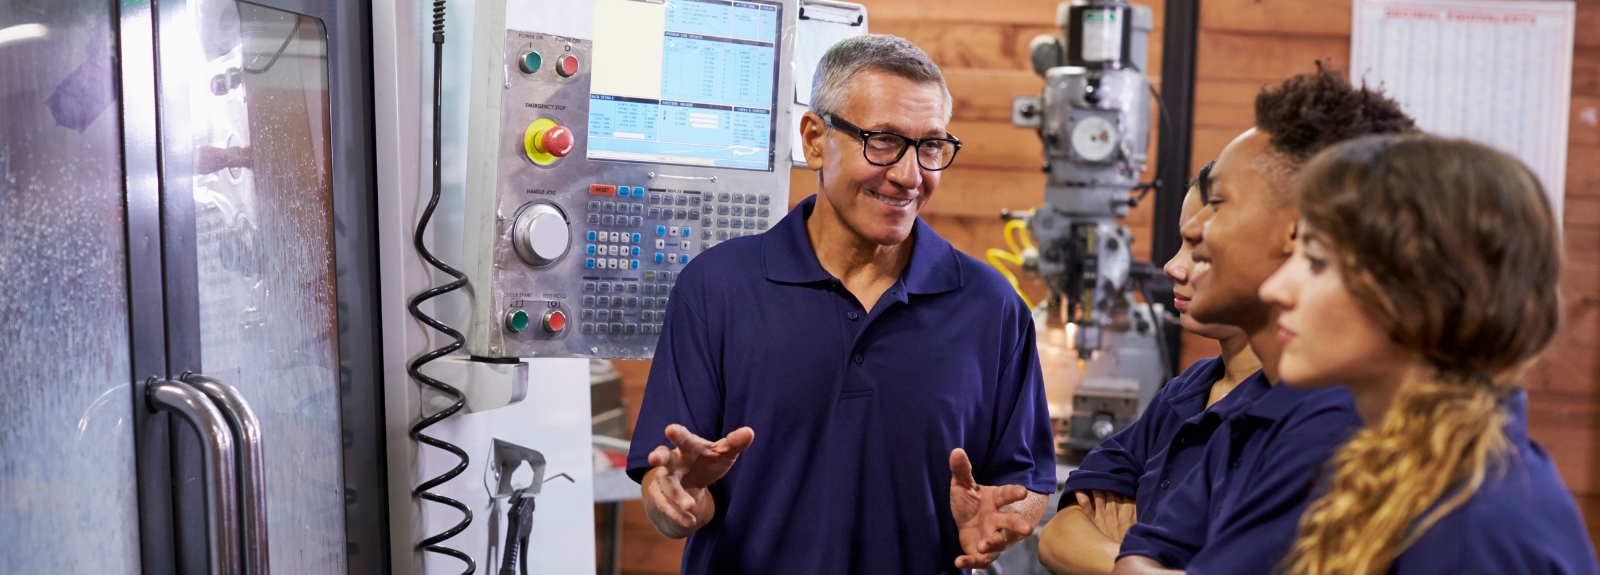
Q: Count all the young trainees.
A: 3